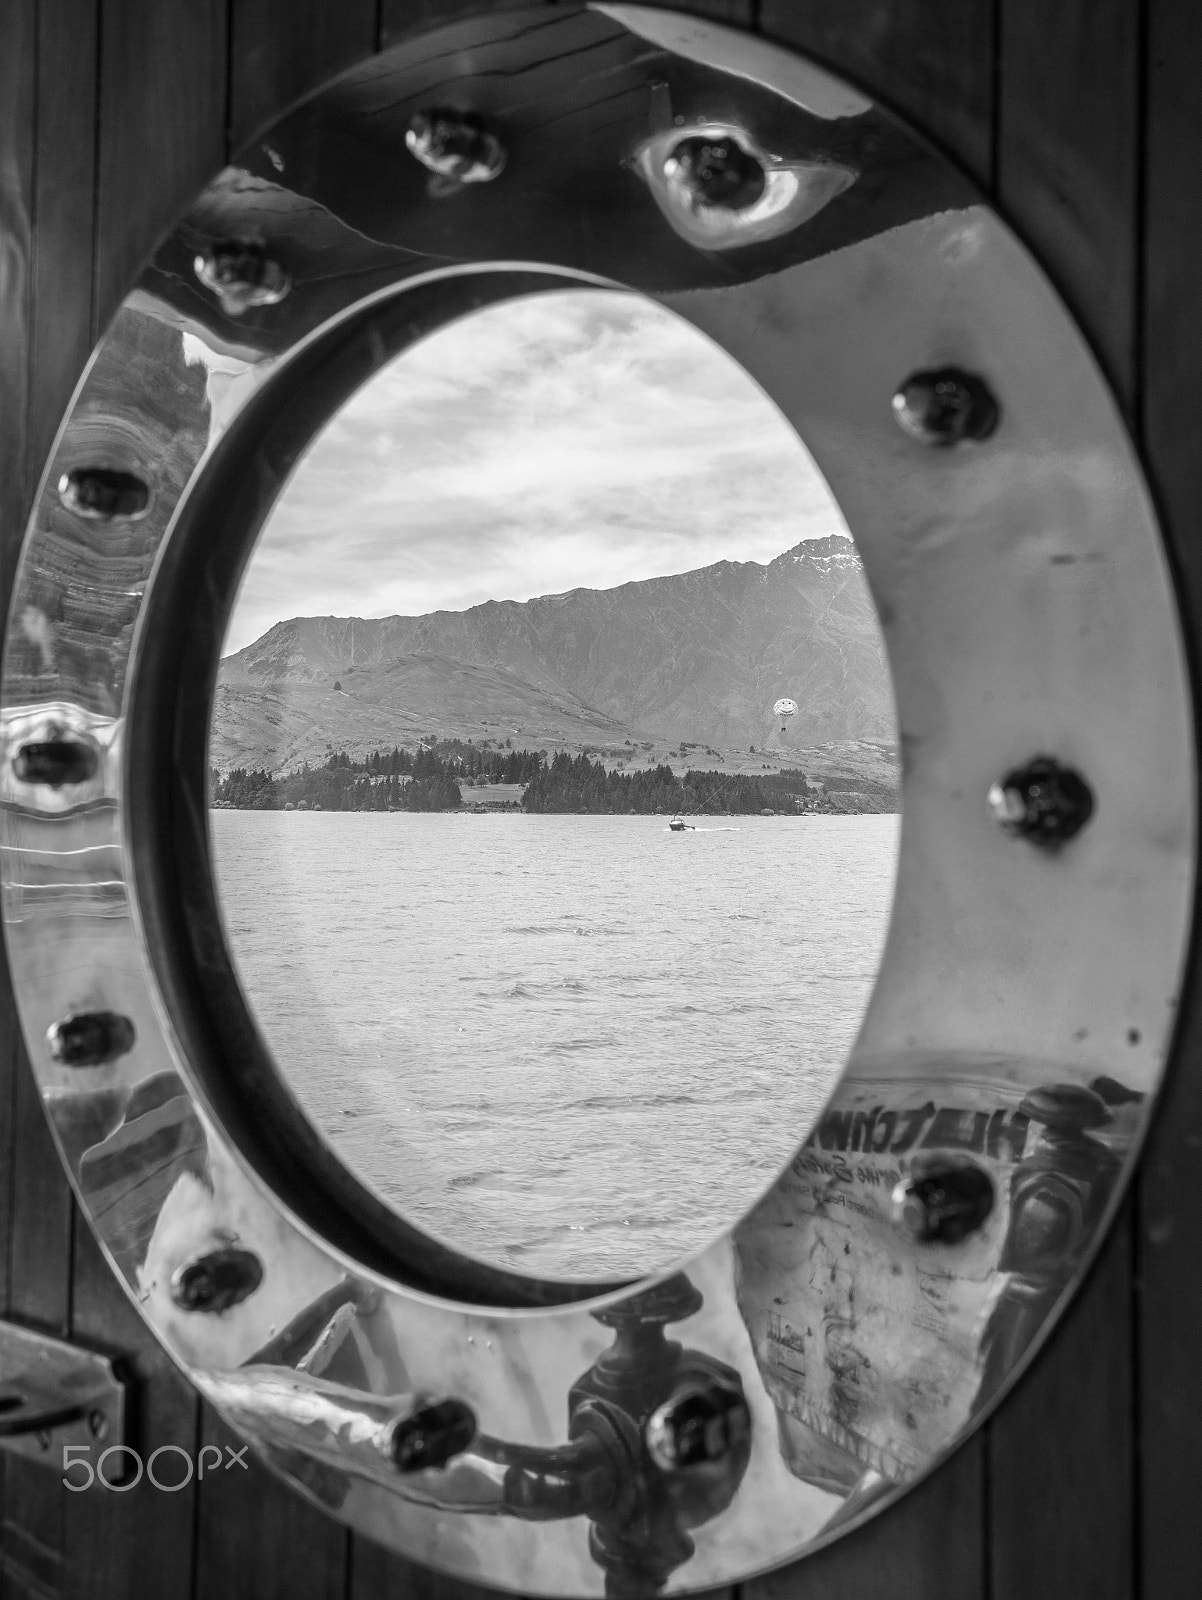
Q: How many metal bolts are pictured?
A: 12